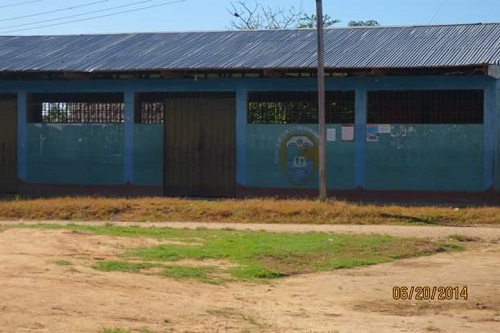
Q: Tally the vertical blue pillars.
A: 5